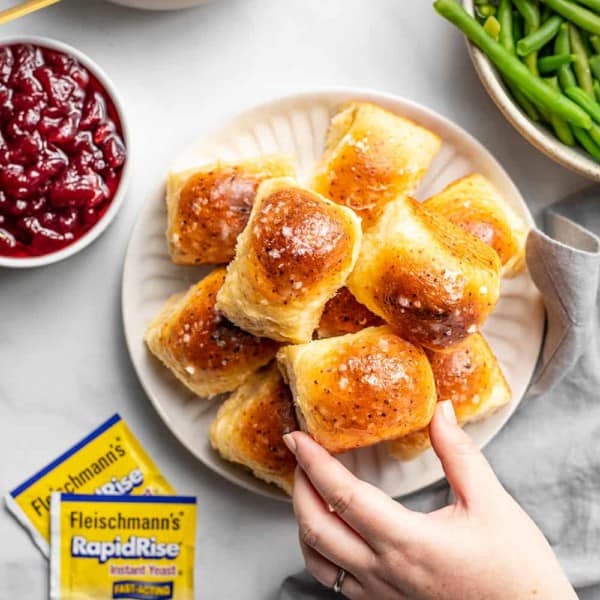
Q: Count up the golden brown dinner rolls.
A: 10